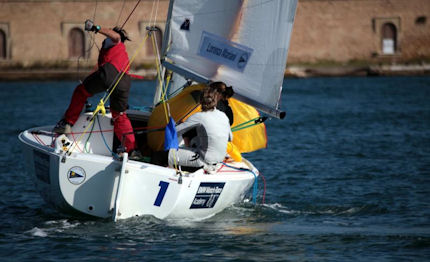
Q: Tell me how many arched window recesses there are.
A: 4